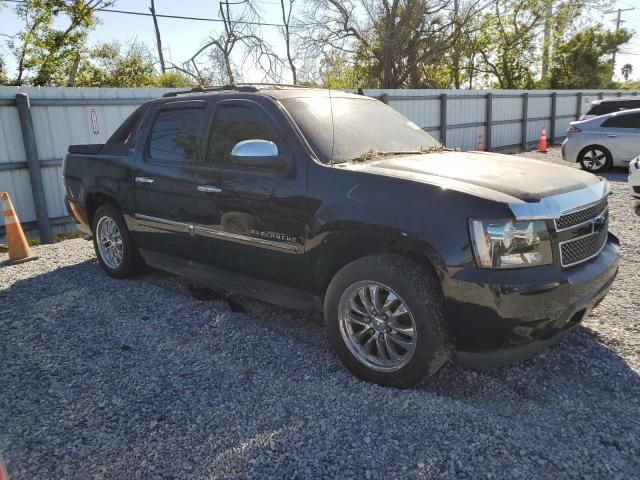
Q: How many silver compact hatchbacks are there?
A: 1